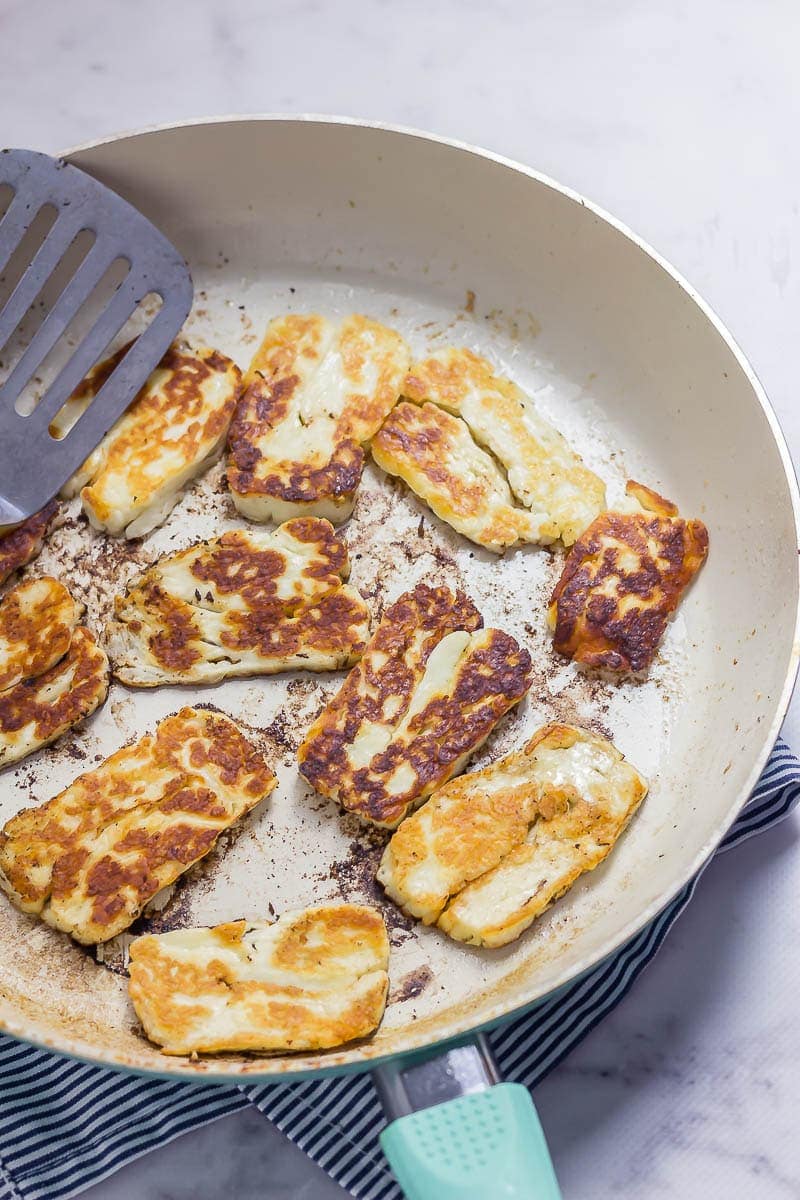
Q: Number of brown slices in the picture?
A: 11